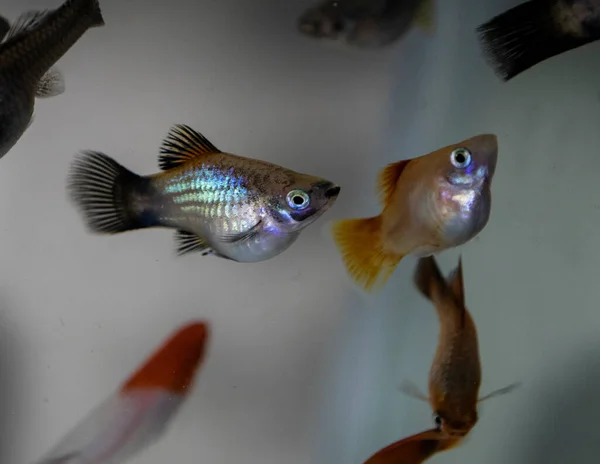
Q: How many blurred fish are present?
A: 2